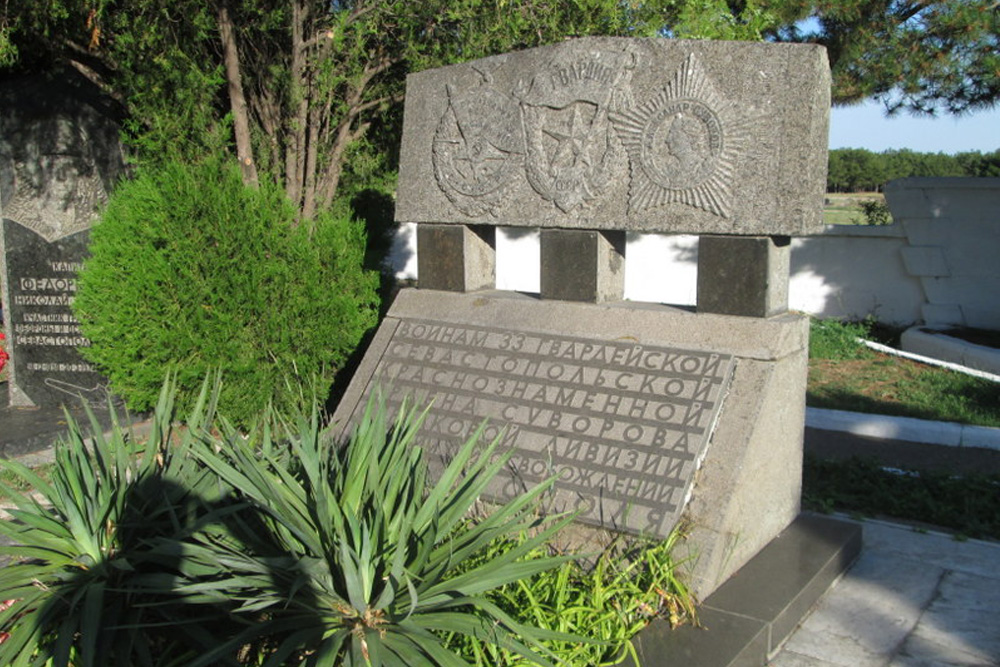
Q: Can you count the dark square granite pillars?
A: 3